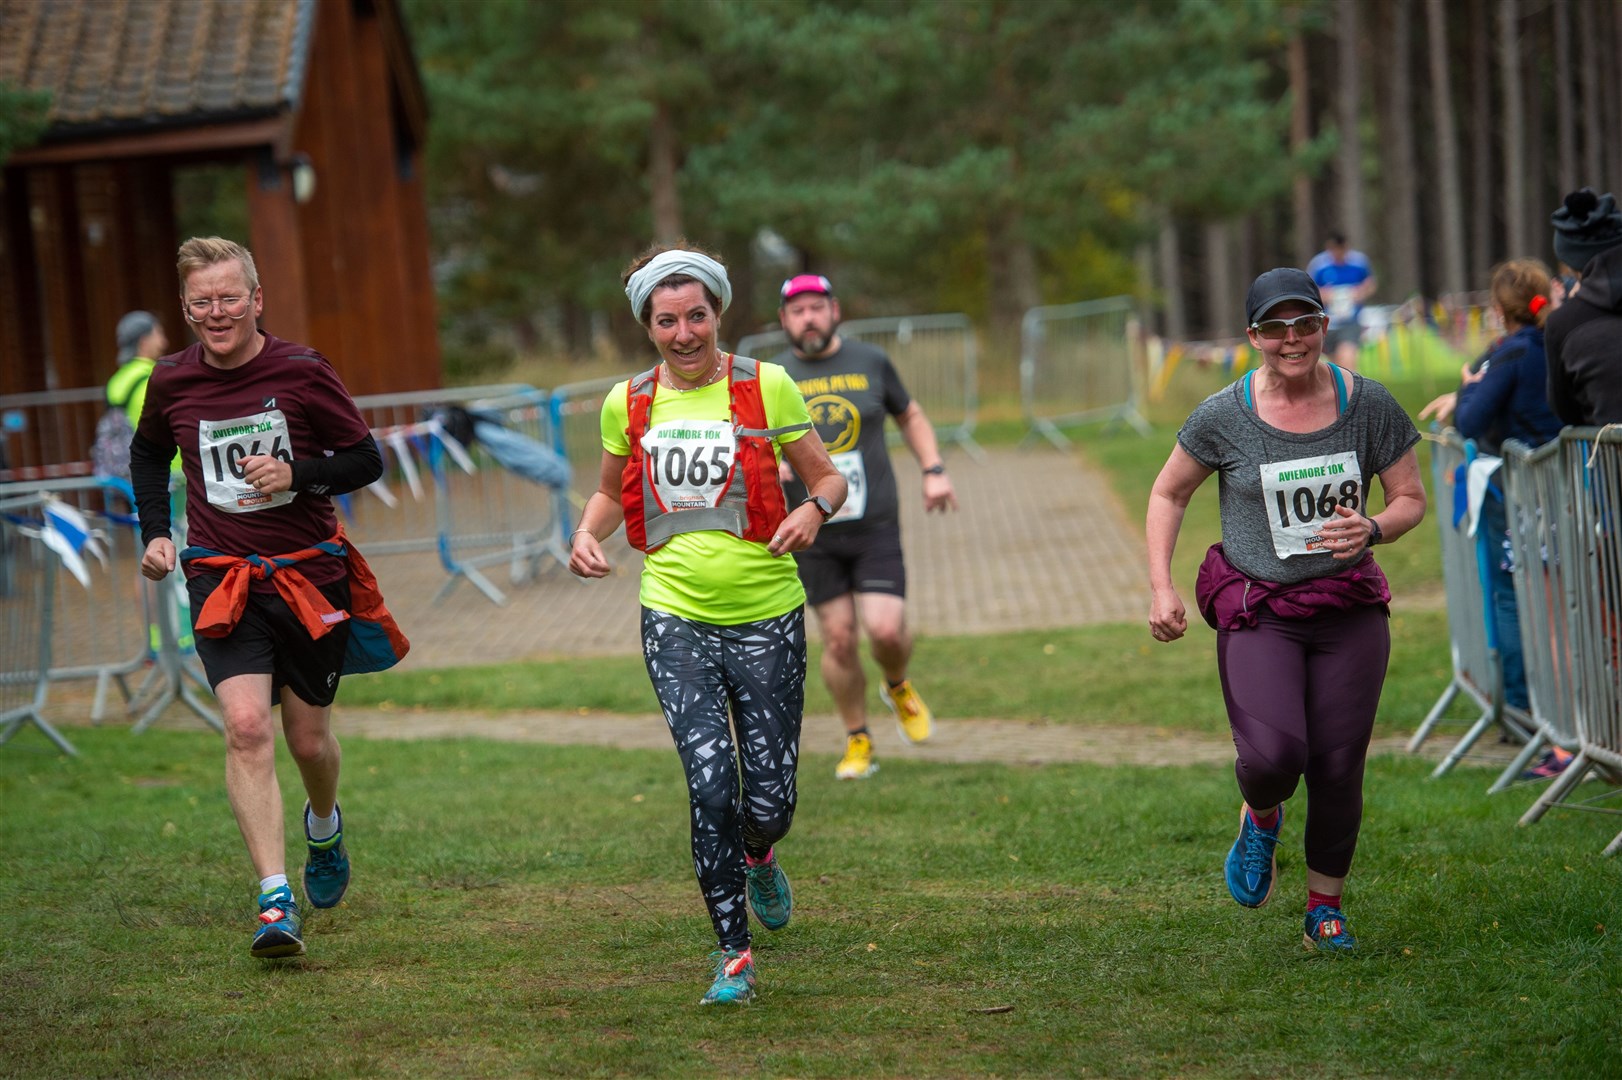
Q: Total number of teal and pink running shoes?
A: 2